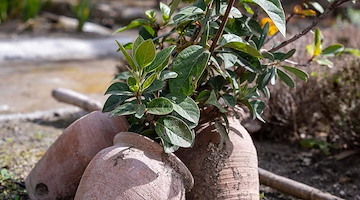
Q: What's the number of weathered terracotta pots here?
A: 3